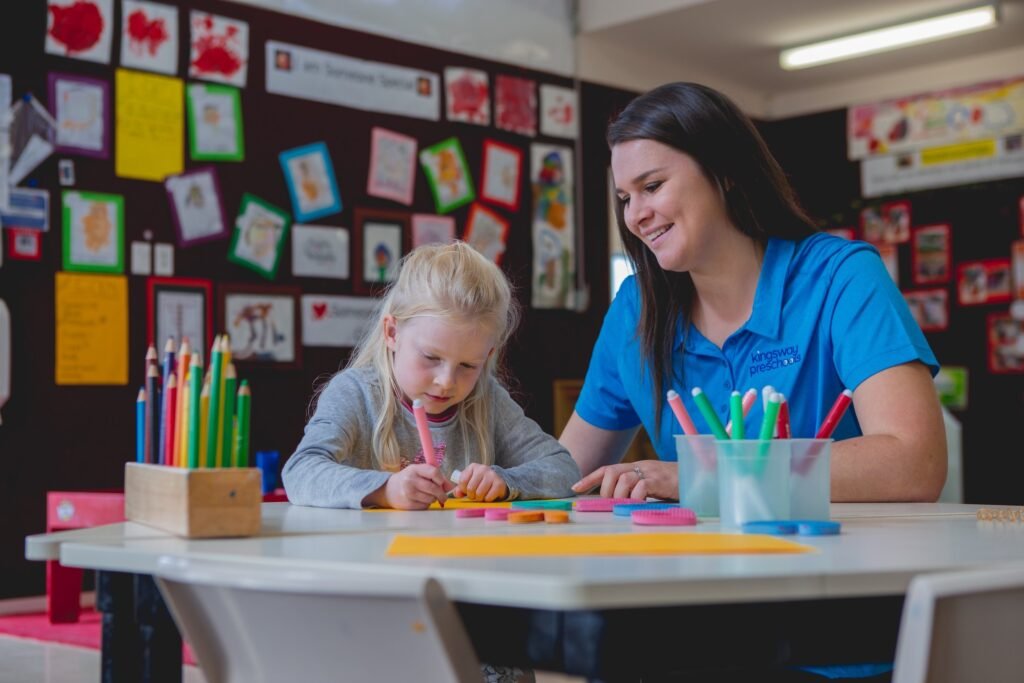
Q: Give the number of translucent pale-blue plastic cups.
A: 3